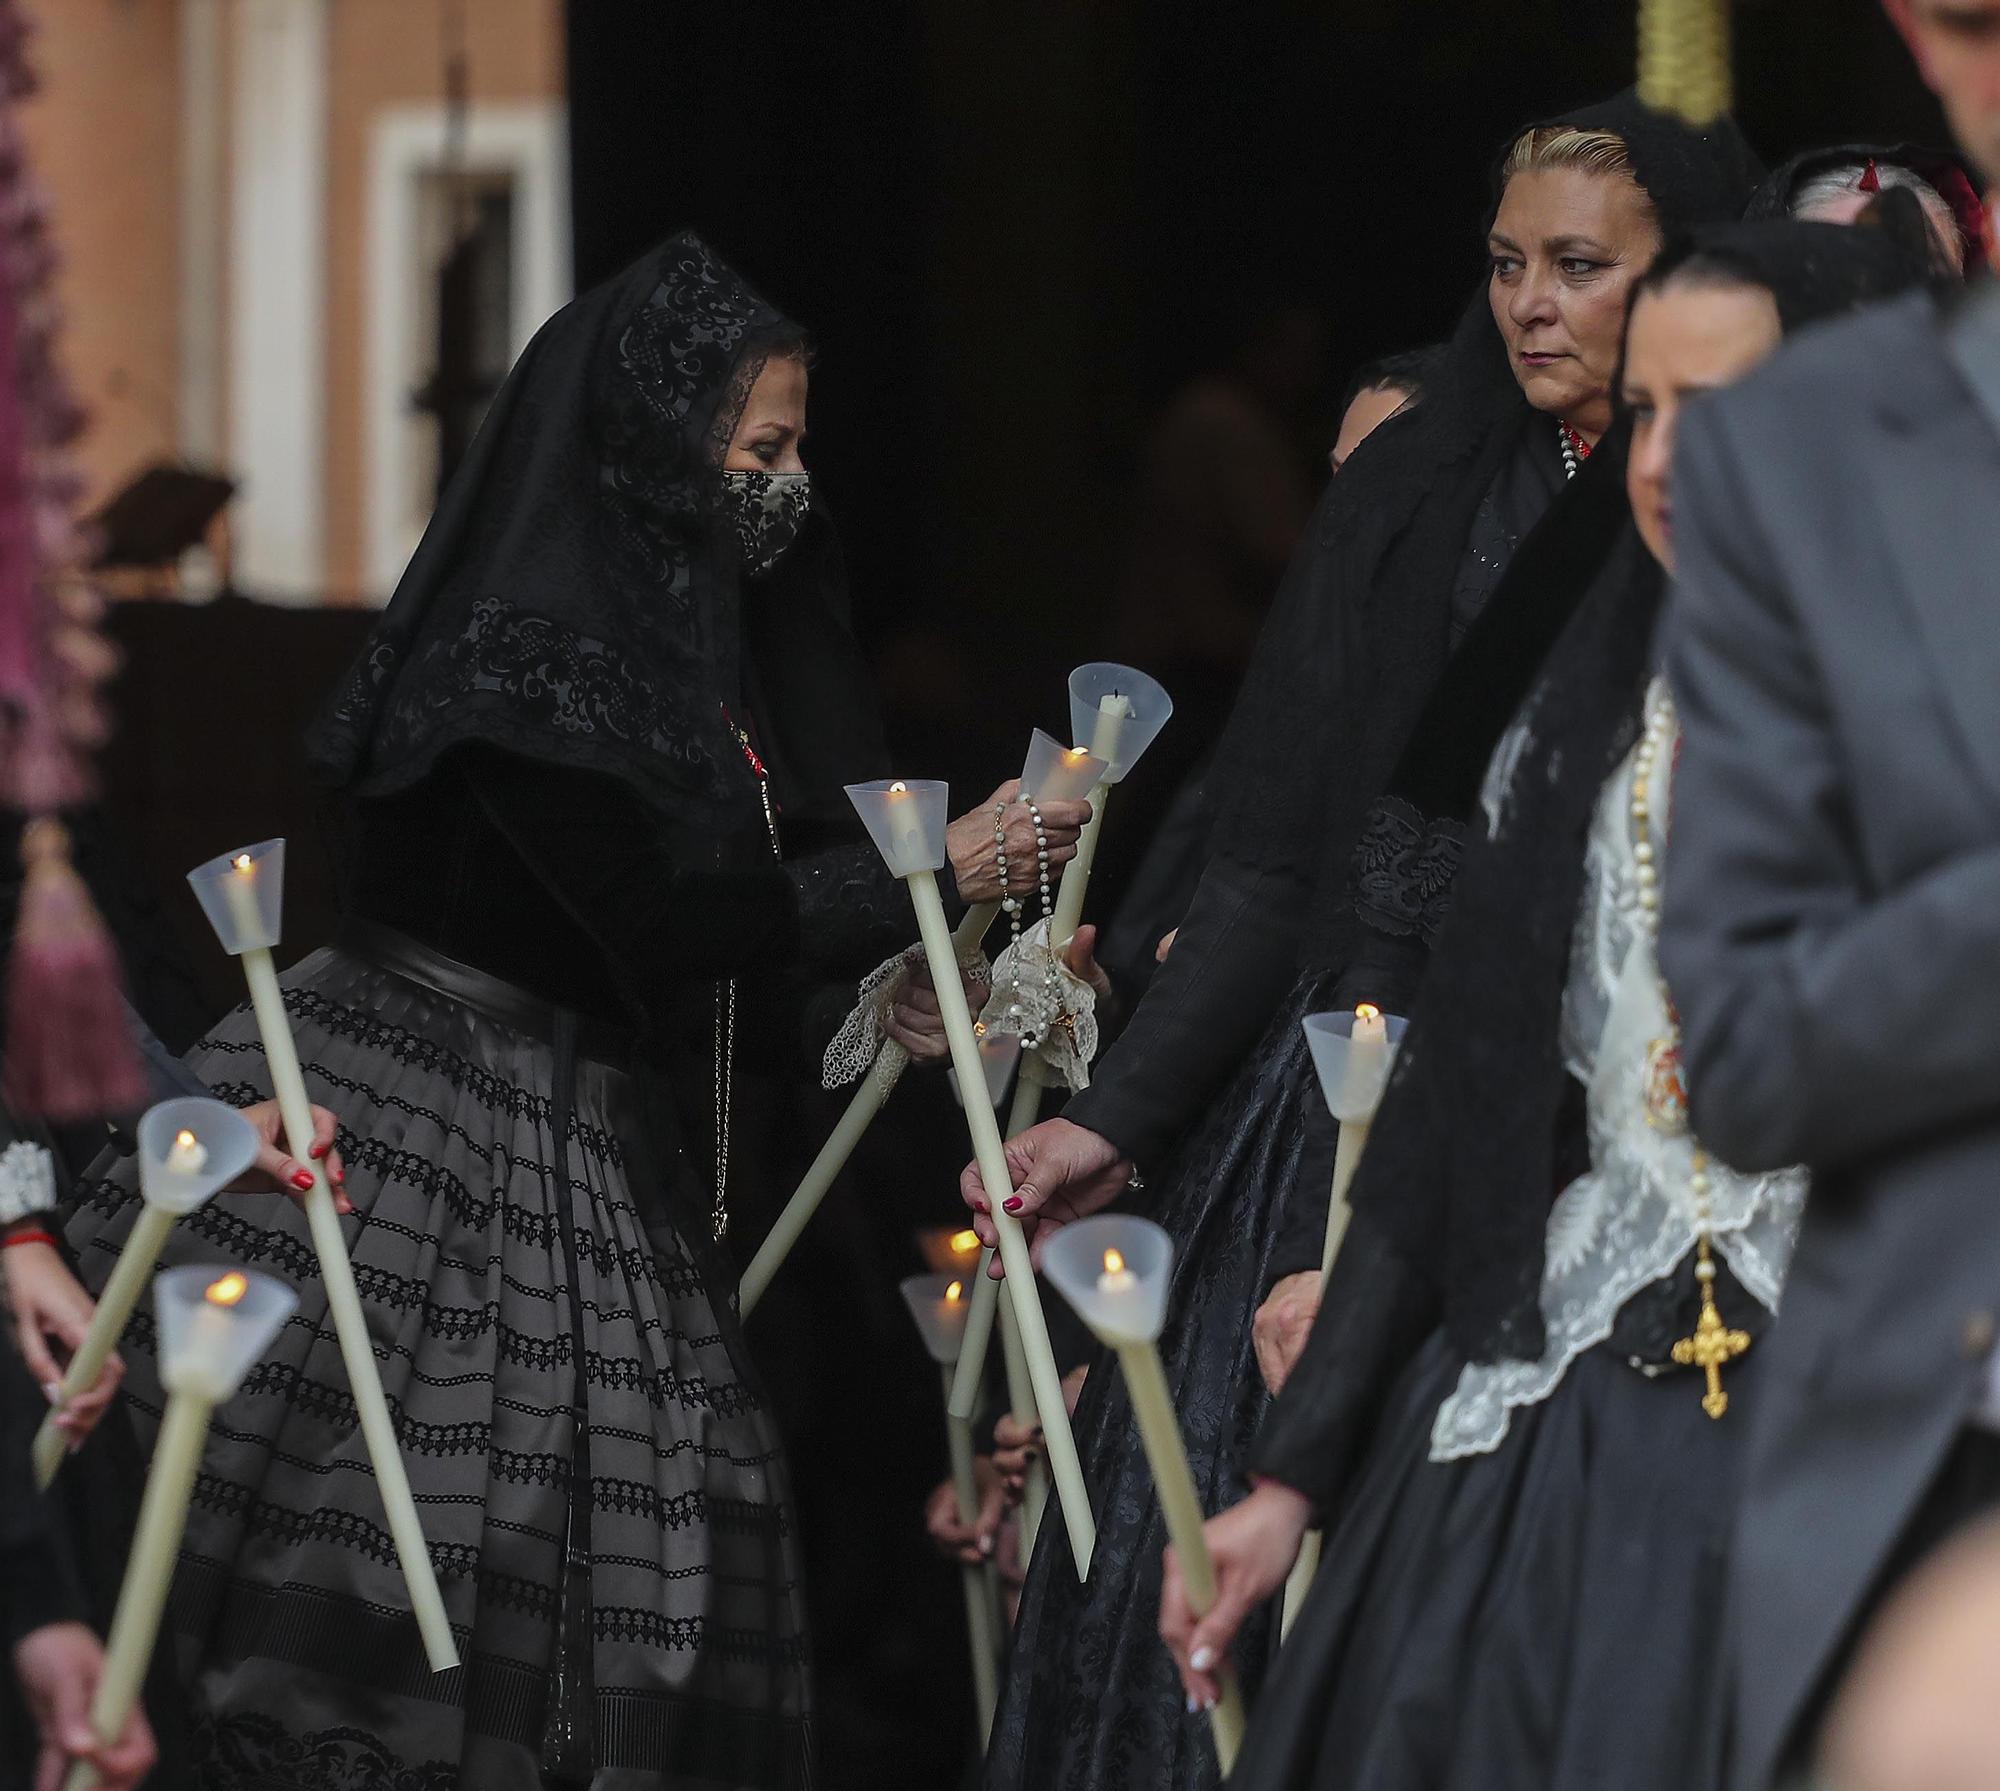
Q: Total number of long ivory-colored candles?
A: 11